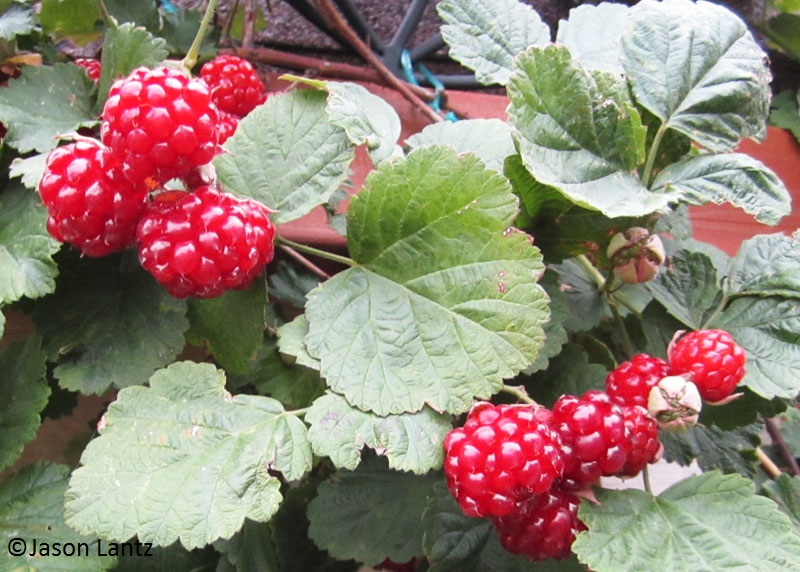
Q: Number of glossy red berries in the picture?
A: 12